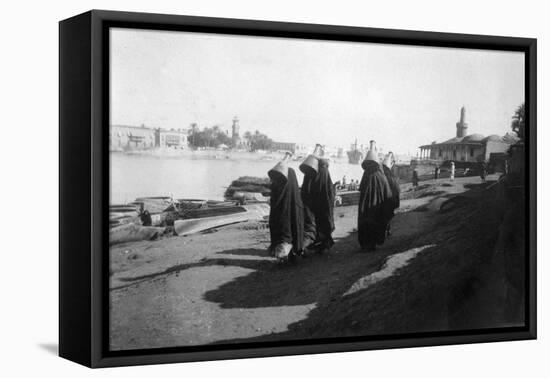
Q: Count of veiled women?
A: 4